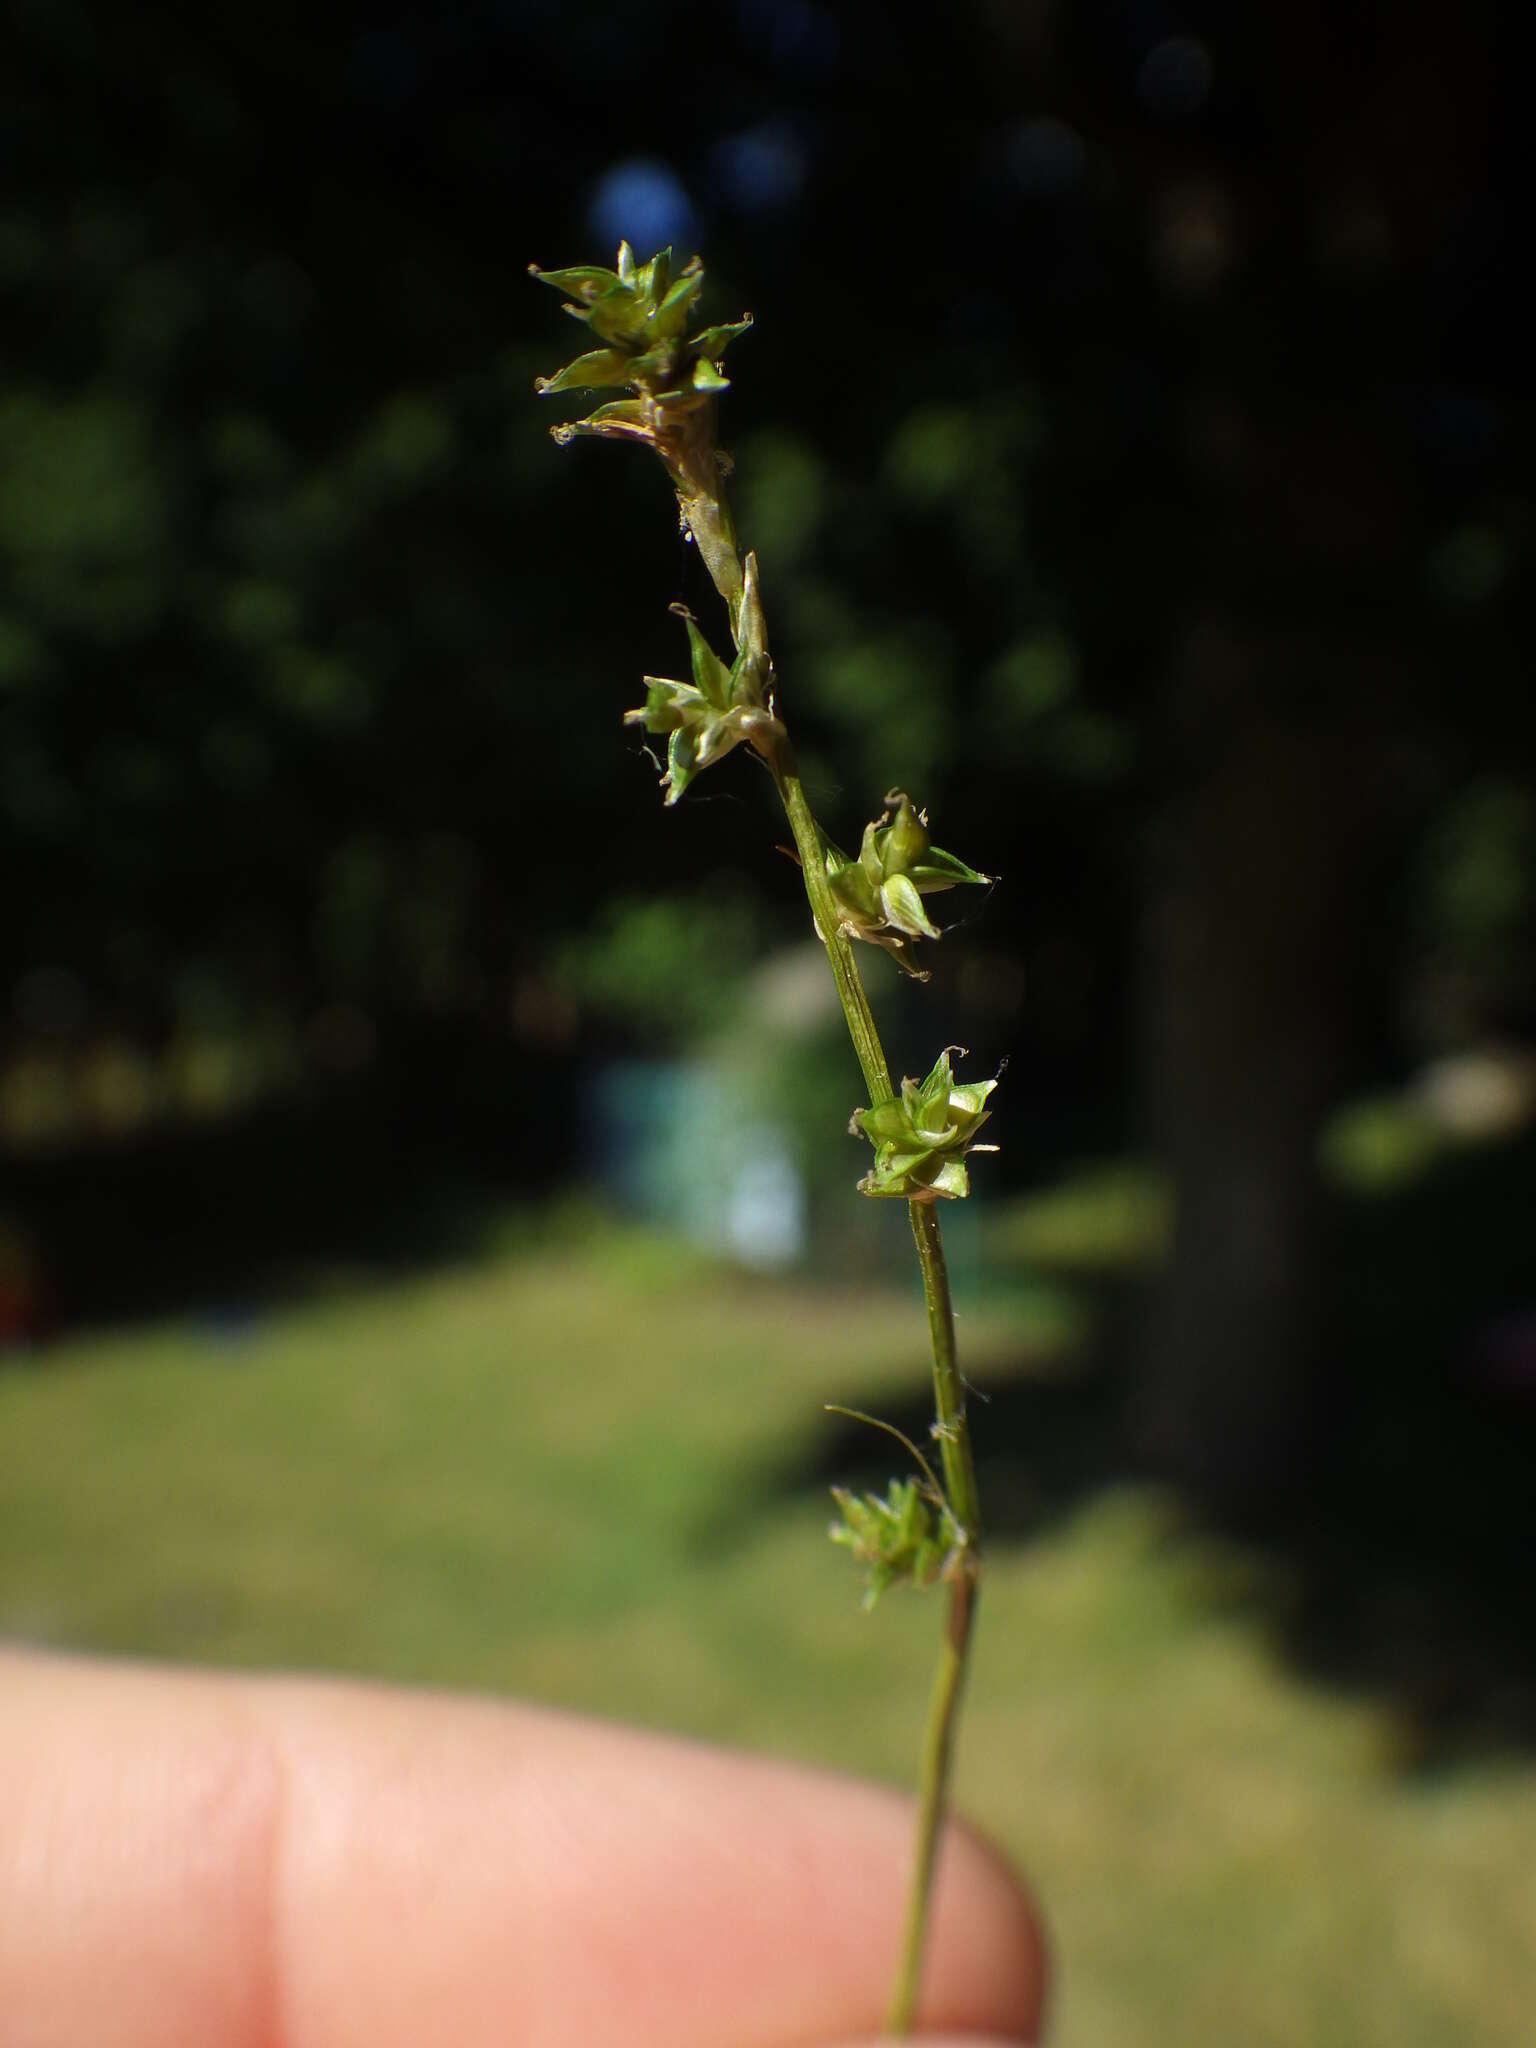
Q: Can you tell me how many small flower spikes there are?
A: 5